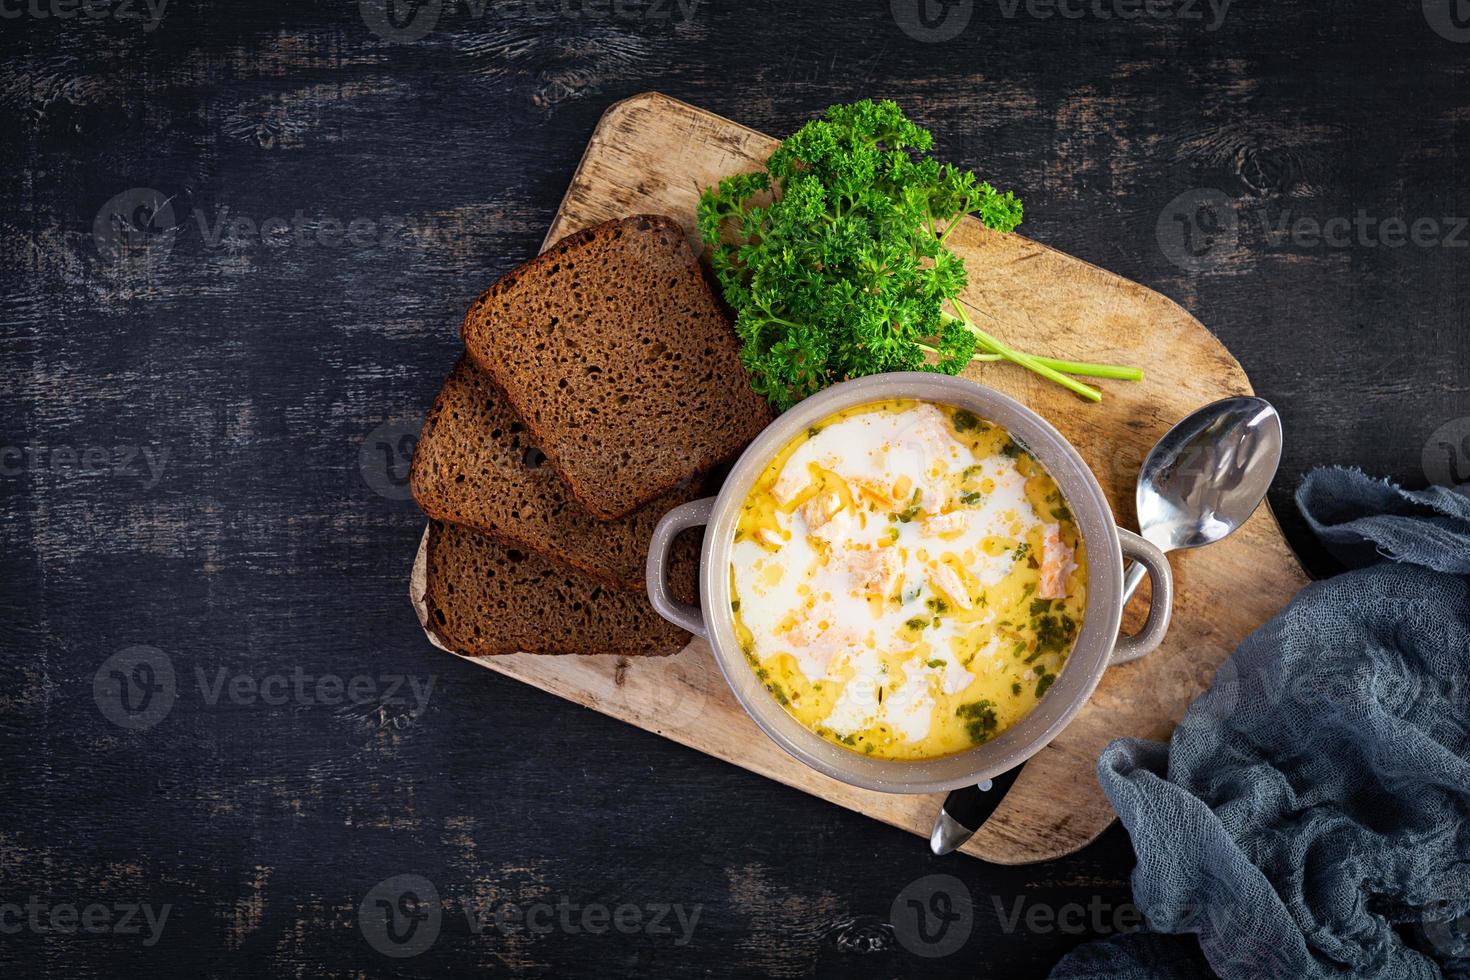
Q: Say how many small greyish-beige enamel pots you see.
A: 1